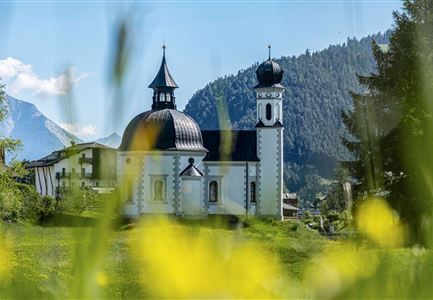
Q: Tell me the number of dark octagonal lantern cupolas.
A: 1